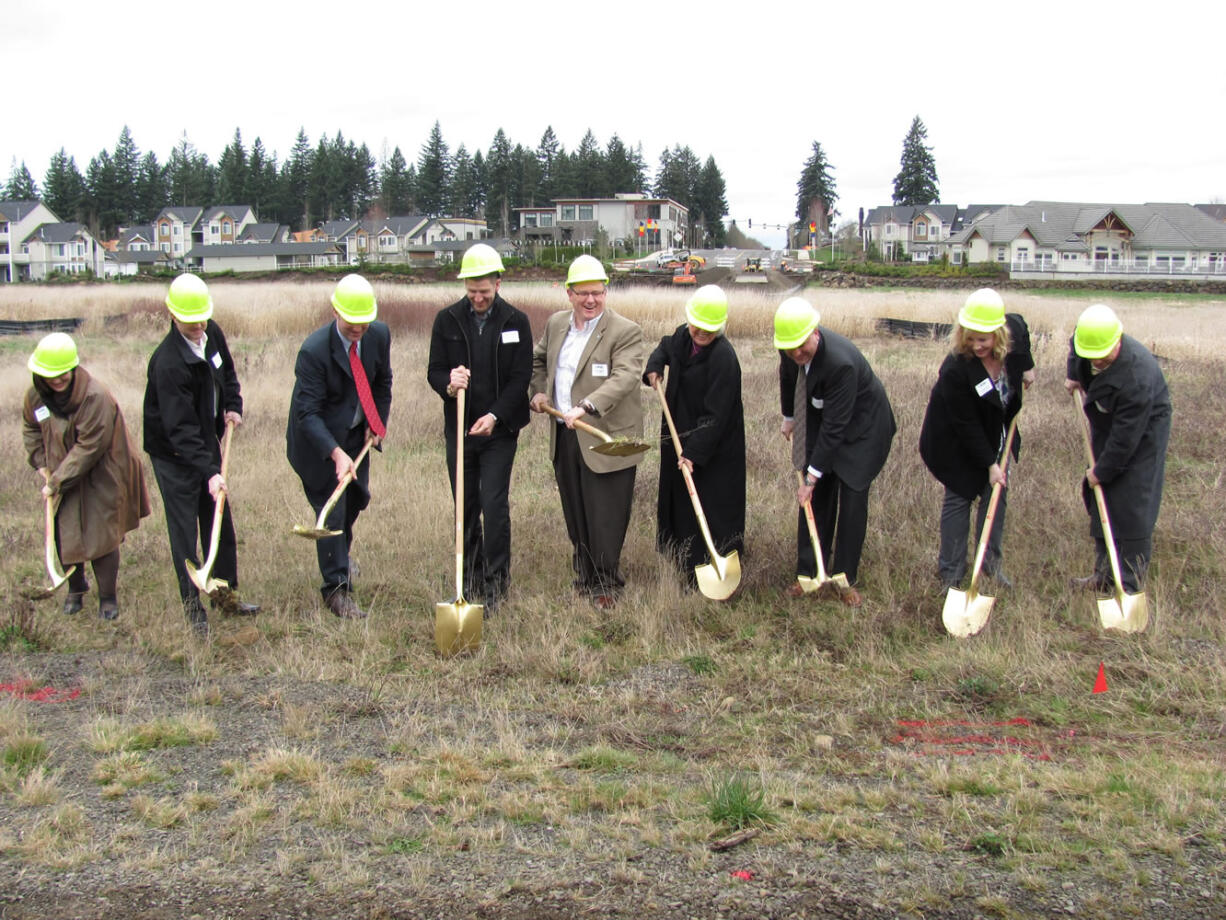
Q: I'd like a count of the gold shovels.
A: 9